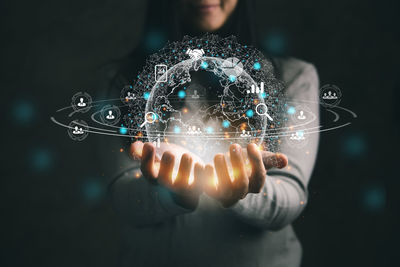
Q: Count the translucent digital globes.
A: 1